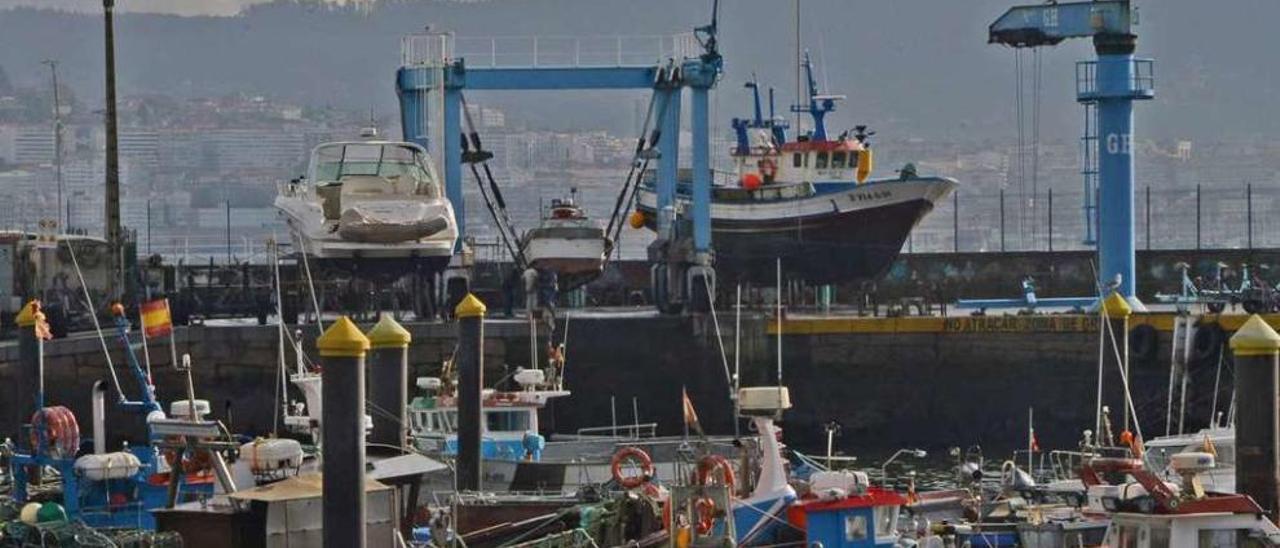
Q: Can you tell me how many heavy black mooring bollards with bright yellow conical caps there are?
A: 6